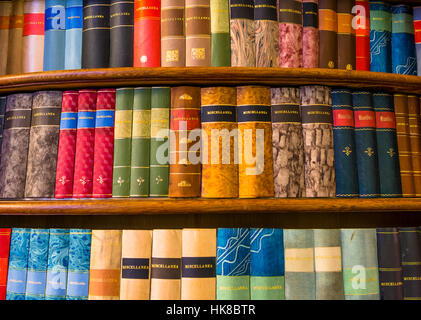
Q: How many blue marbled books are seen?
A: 4